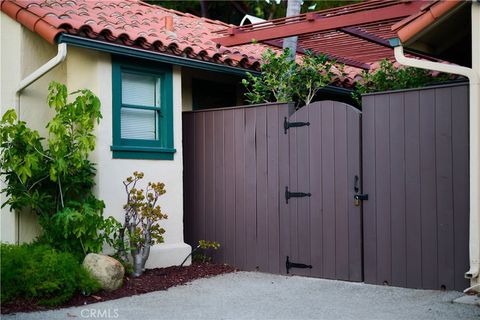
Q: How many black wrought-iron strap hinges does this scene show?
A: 3